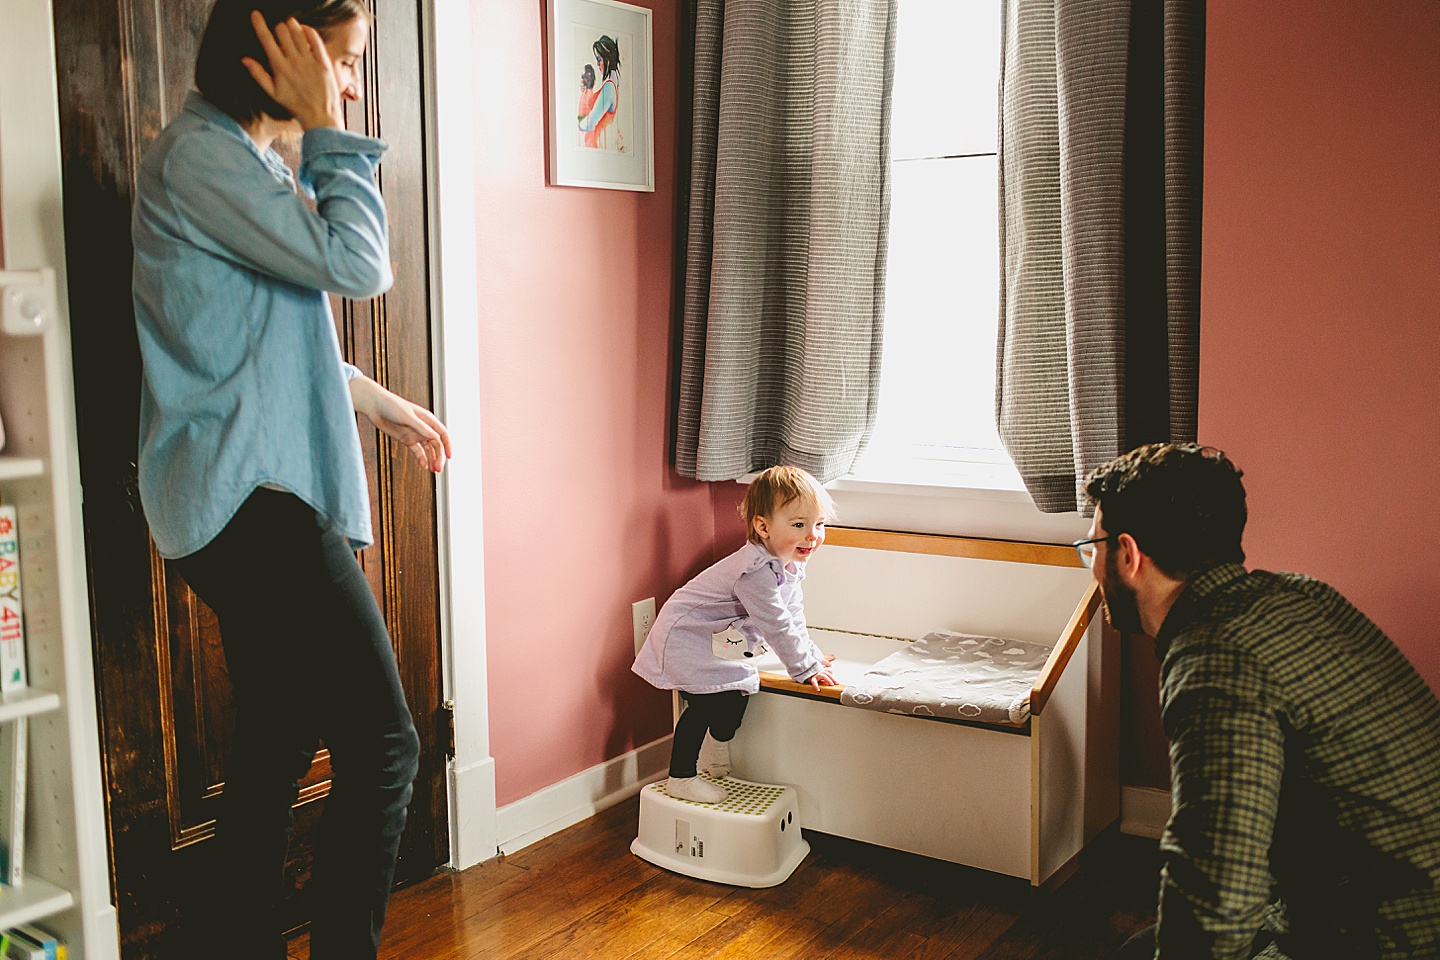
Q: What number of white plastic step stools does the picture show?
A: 1